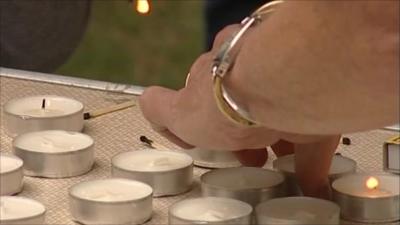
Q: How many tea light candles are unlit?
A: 11